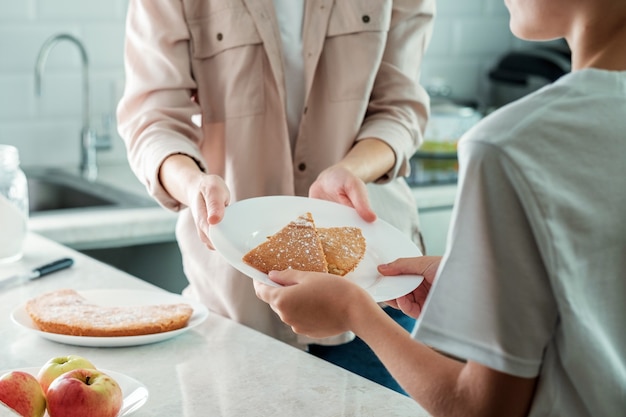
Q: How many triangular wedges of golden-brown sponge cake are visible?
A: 2